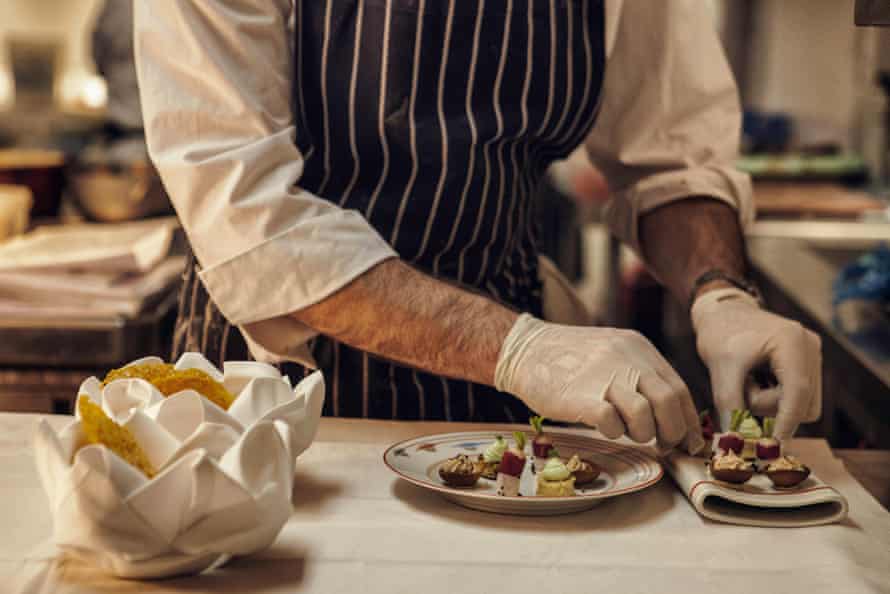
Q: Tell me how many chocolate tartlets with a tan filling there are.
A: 4